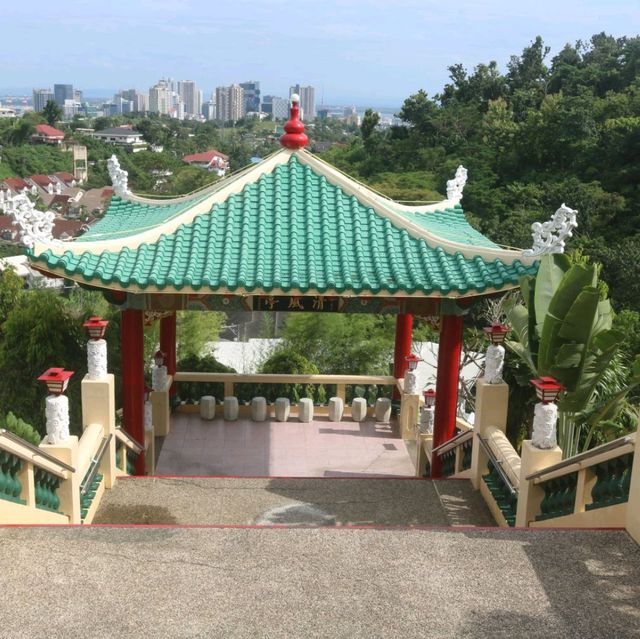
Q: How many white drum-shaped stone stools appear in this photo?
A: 8